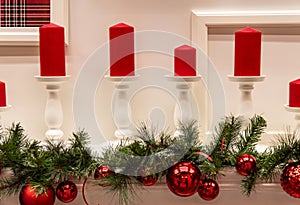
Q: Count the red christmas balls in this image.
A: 8